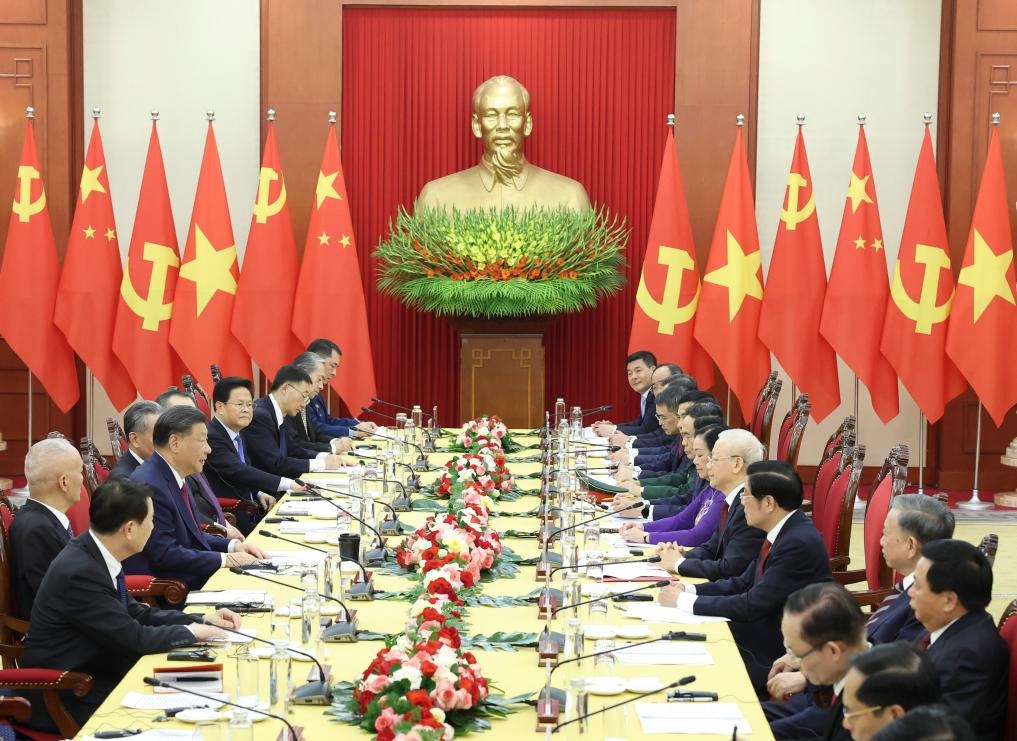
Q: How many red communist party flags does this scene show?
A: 6